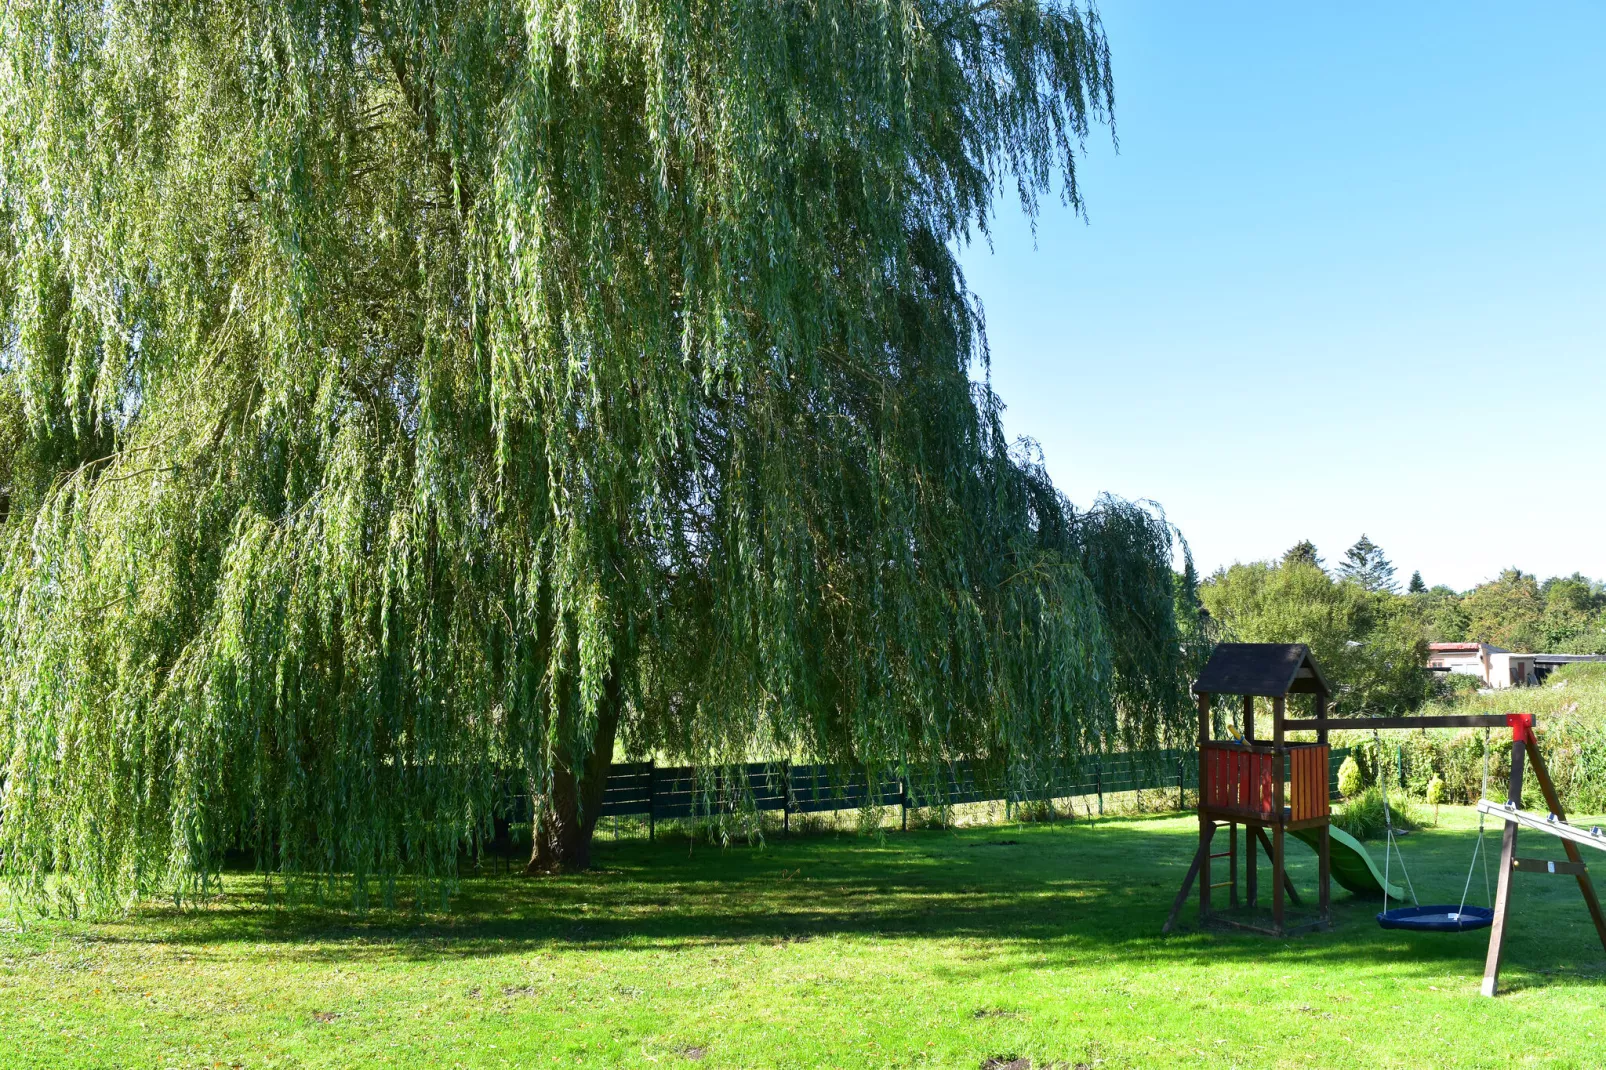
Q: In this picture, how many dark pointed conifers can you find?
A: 3